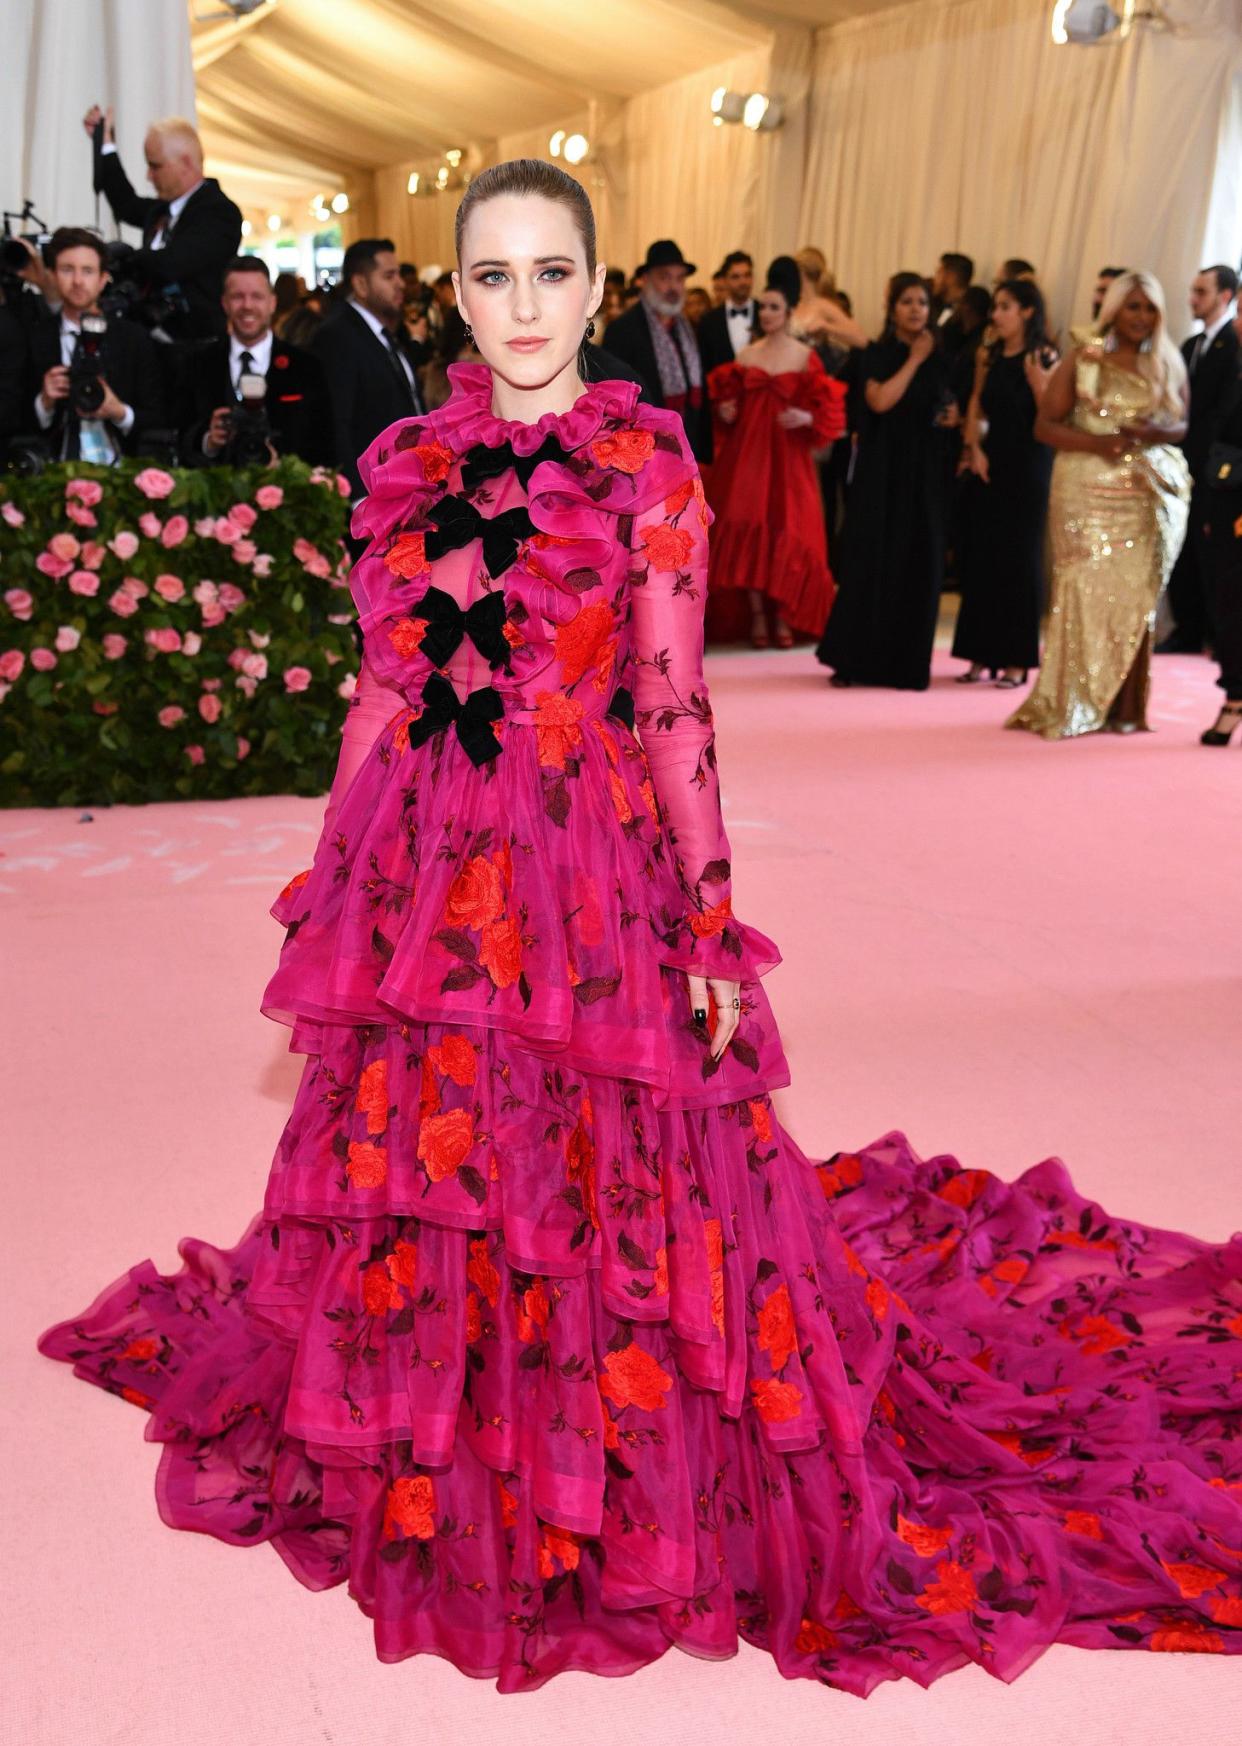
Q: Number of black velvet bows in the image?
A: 4